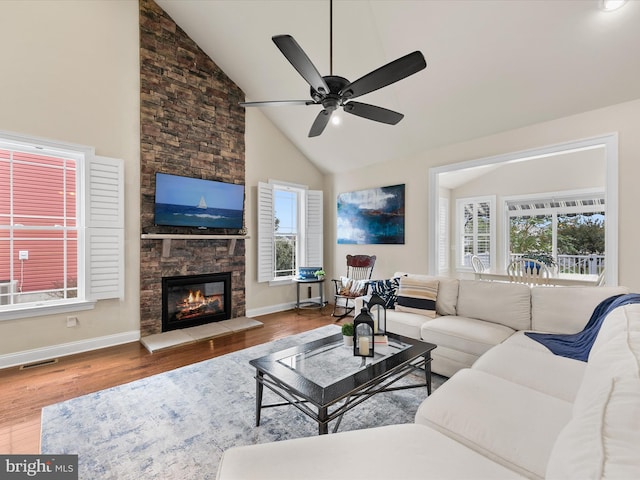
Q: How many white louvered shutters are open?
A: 3